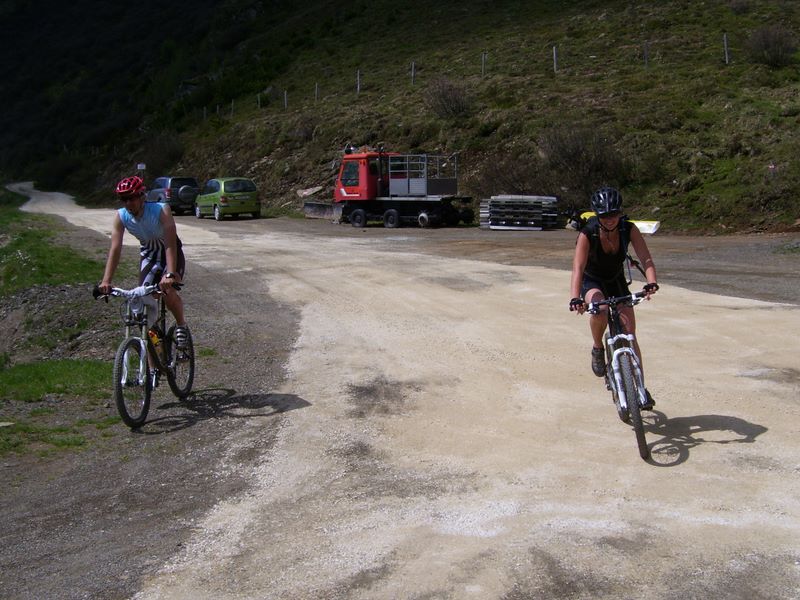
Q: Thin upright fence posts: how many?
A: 12